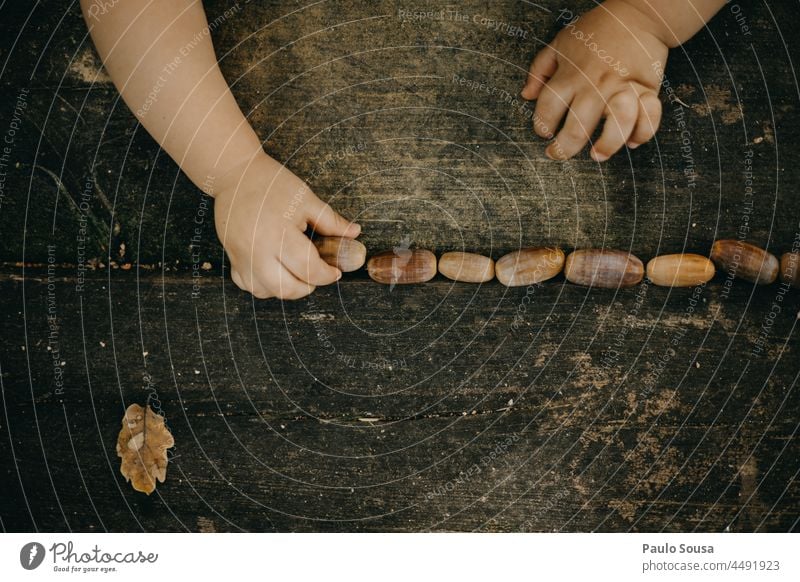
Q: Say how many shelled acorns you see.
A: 8